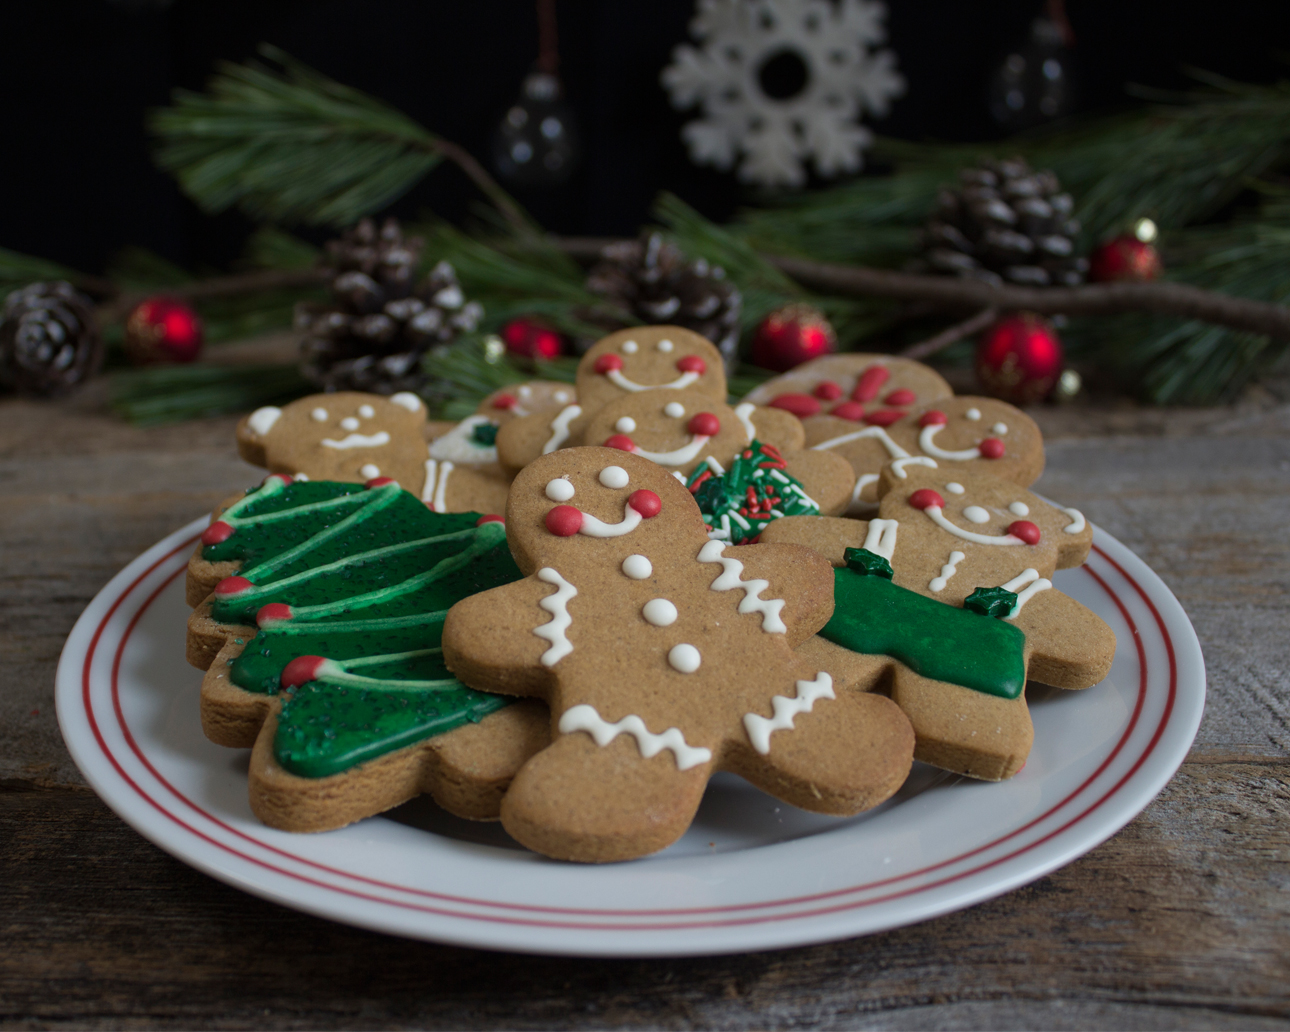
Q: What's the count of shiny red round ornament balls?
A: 5